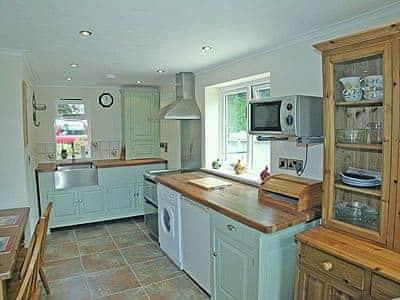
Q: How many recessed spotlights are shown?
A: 6